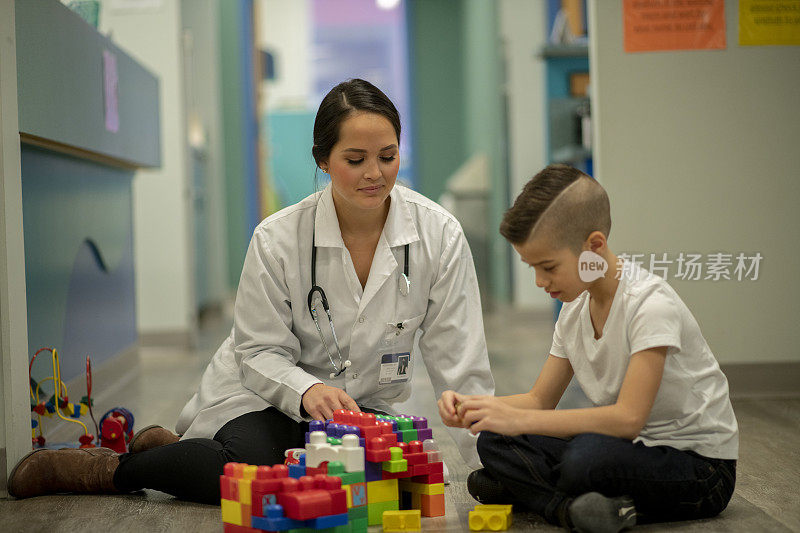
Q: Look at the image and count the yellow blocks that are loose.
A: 2